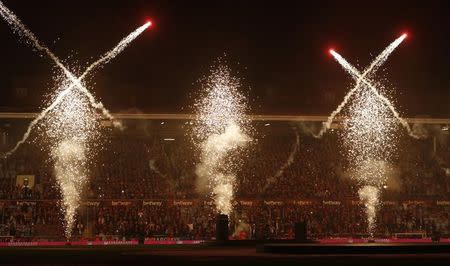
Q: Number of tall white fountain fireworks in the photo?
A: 3